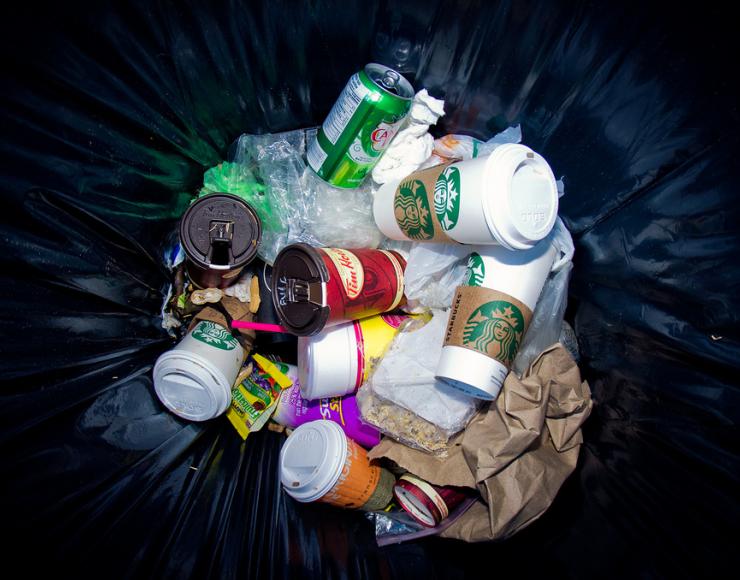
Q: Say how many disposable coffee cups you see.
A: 7